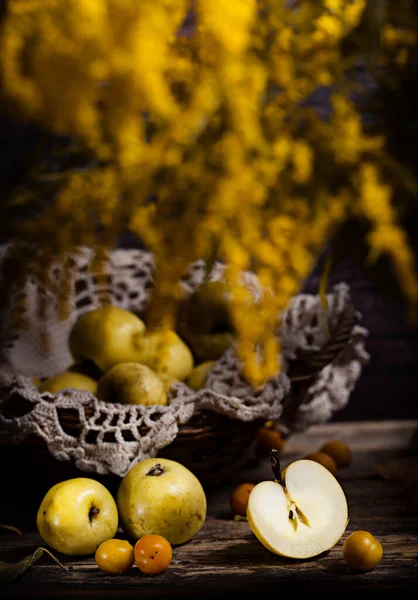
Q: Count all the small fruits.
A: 7